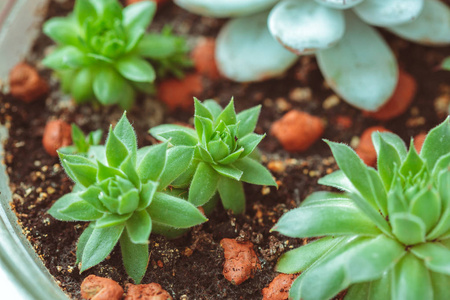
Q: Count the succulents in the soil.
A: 5